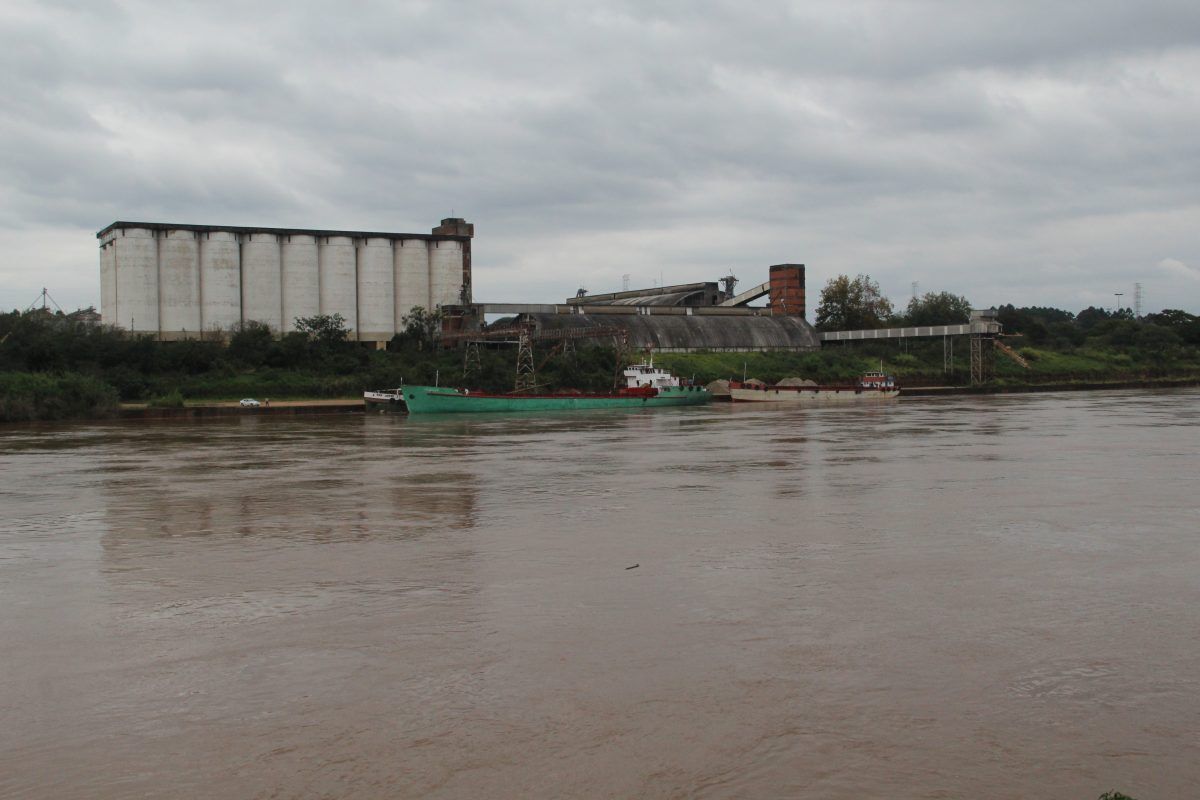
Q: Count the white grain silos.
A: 9